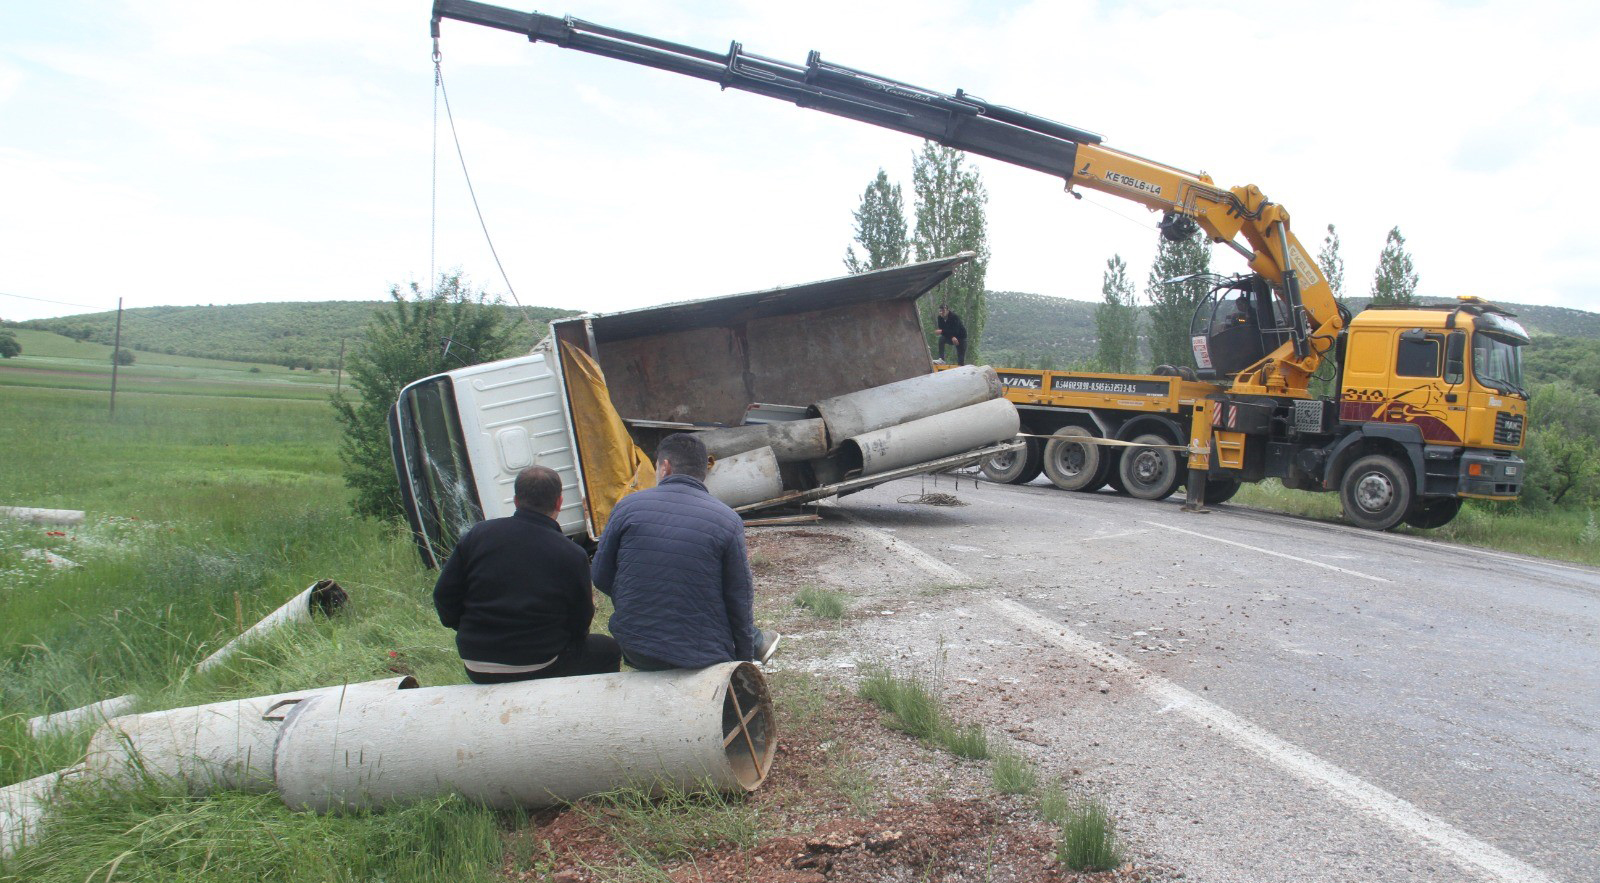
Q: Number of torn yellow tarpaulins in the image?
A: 1